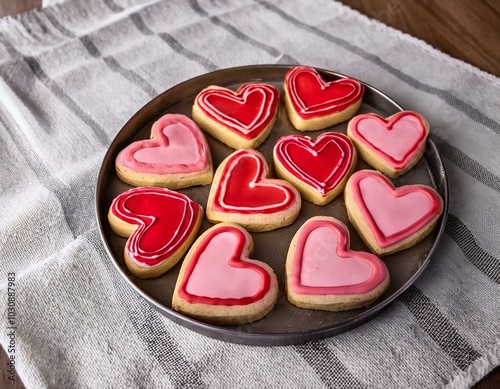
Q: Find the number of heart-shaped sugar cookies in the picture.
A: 10